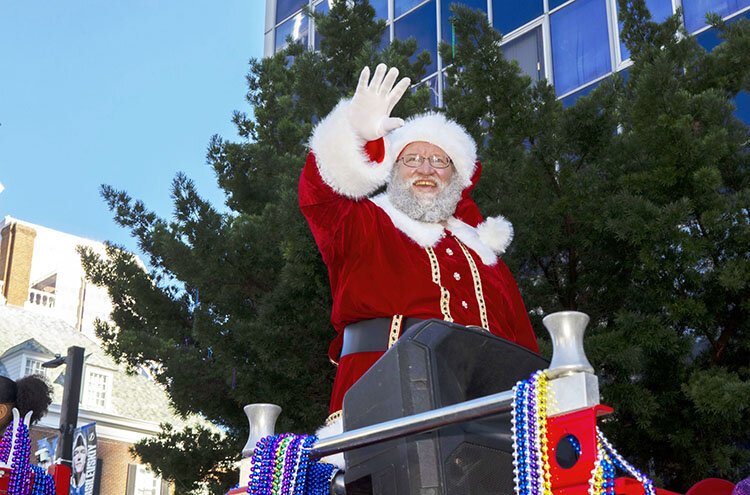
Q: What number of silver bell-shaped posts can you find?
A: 2